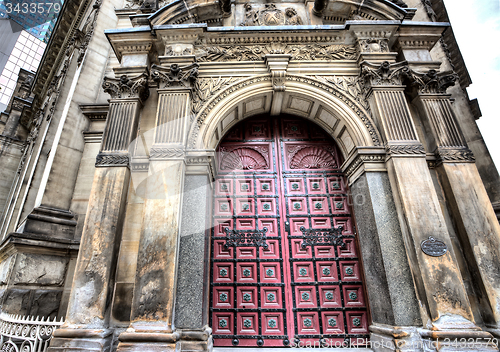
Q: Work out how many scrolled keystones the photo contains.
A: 1